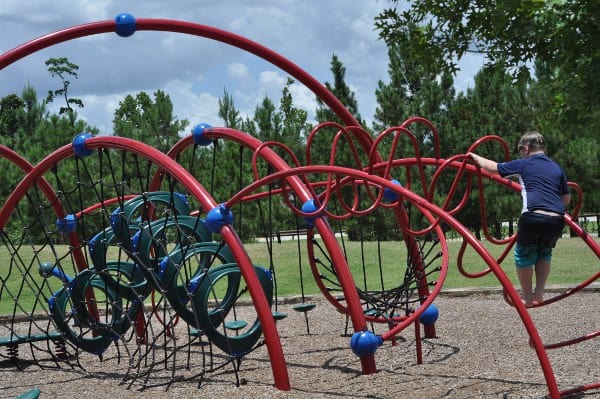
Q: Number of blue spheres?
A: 9